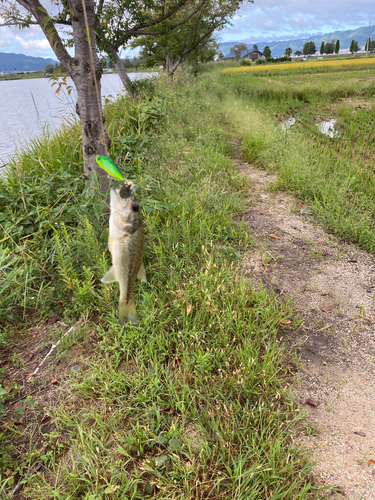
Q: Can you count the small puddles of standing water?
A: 2